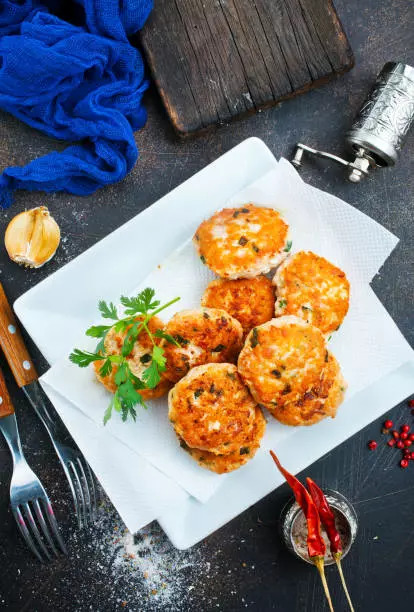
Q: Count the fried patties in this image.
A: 9